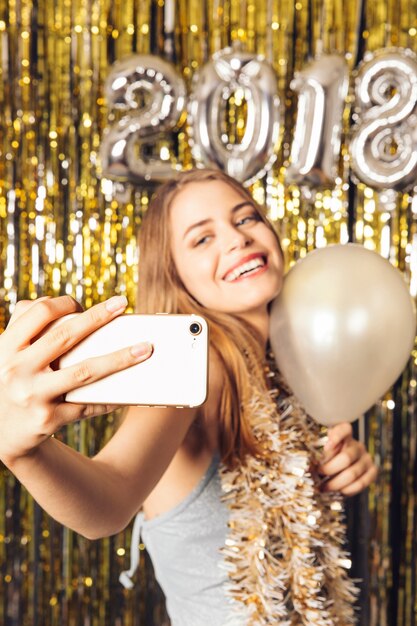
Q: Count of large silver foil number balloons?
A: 4